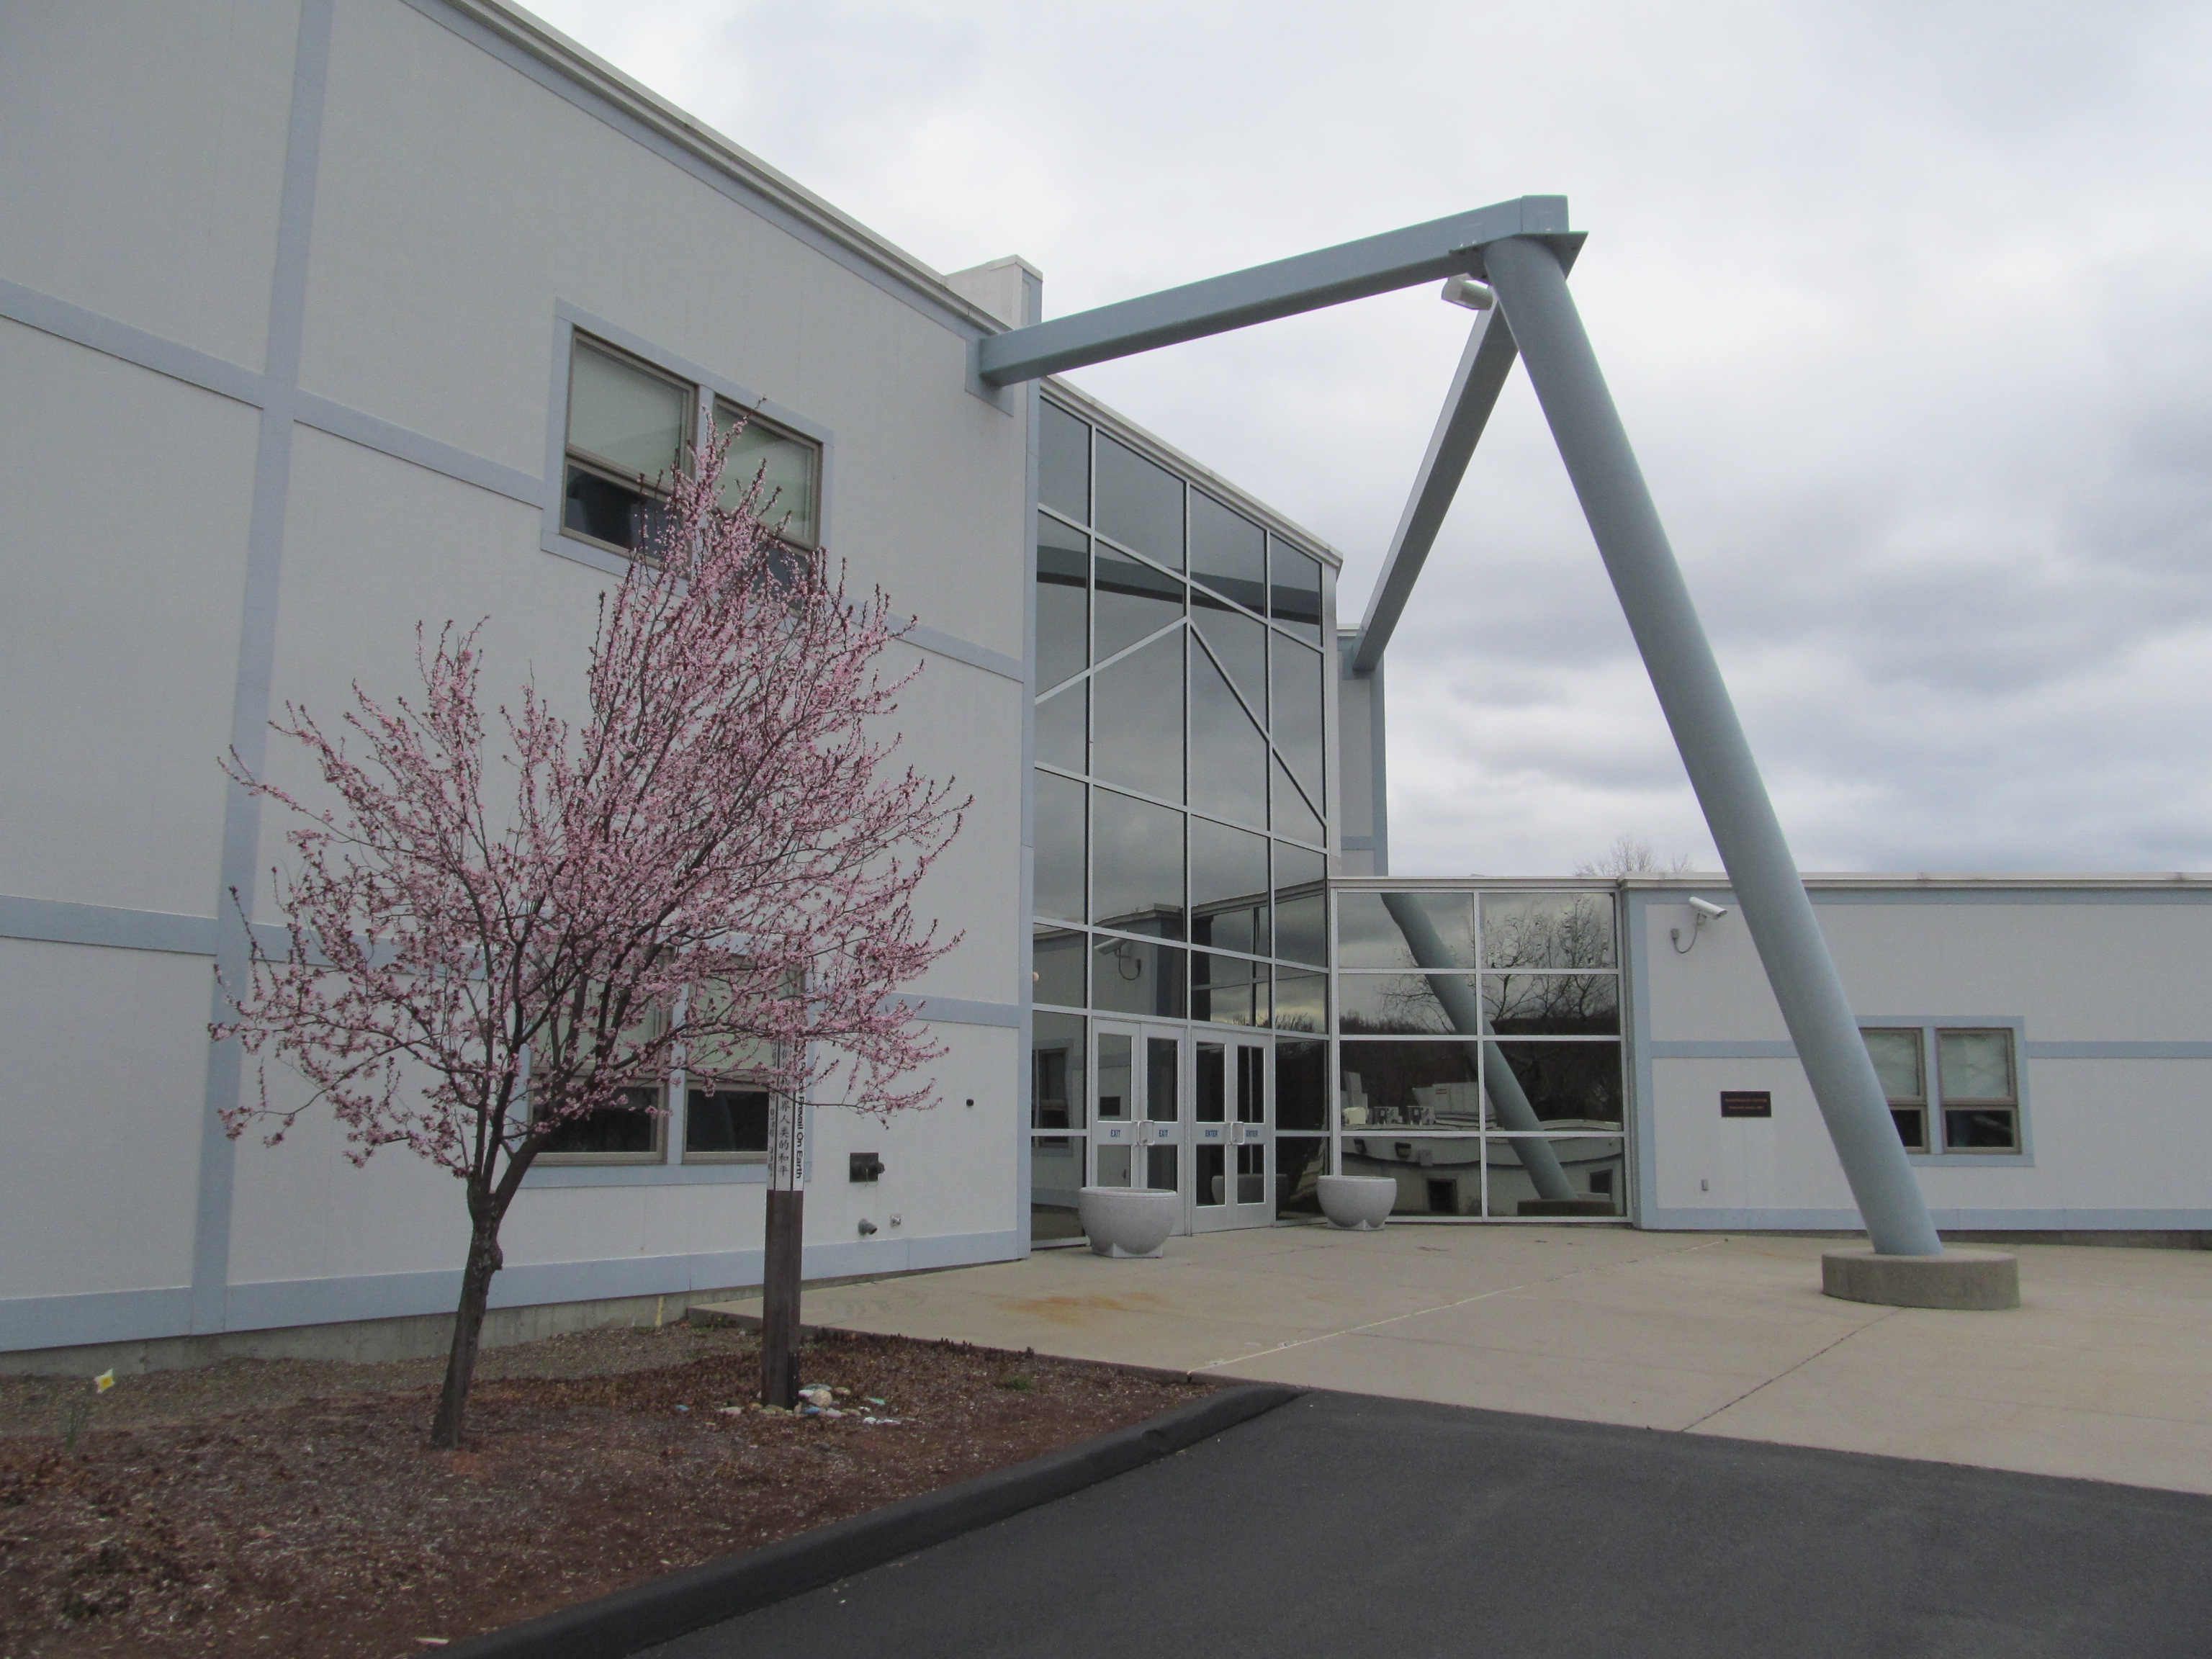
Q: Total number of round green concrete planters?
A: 0